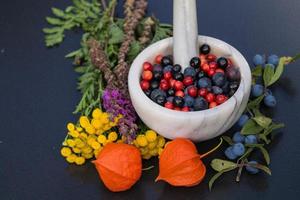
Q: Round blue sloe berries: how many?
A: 10